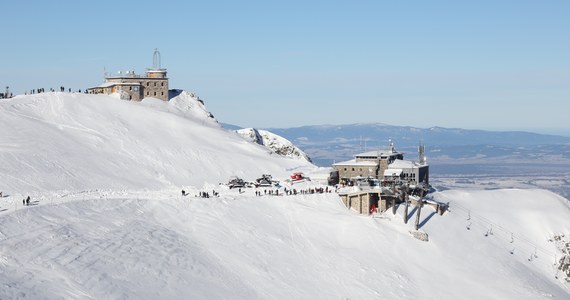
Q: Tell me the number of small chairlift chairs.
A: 10